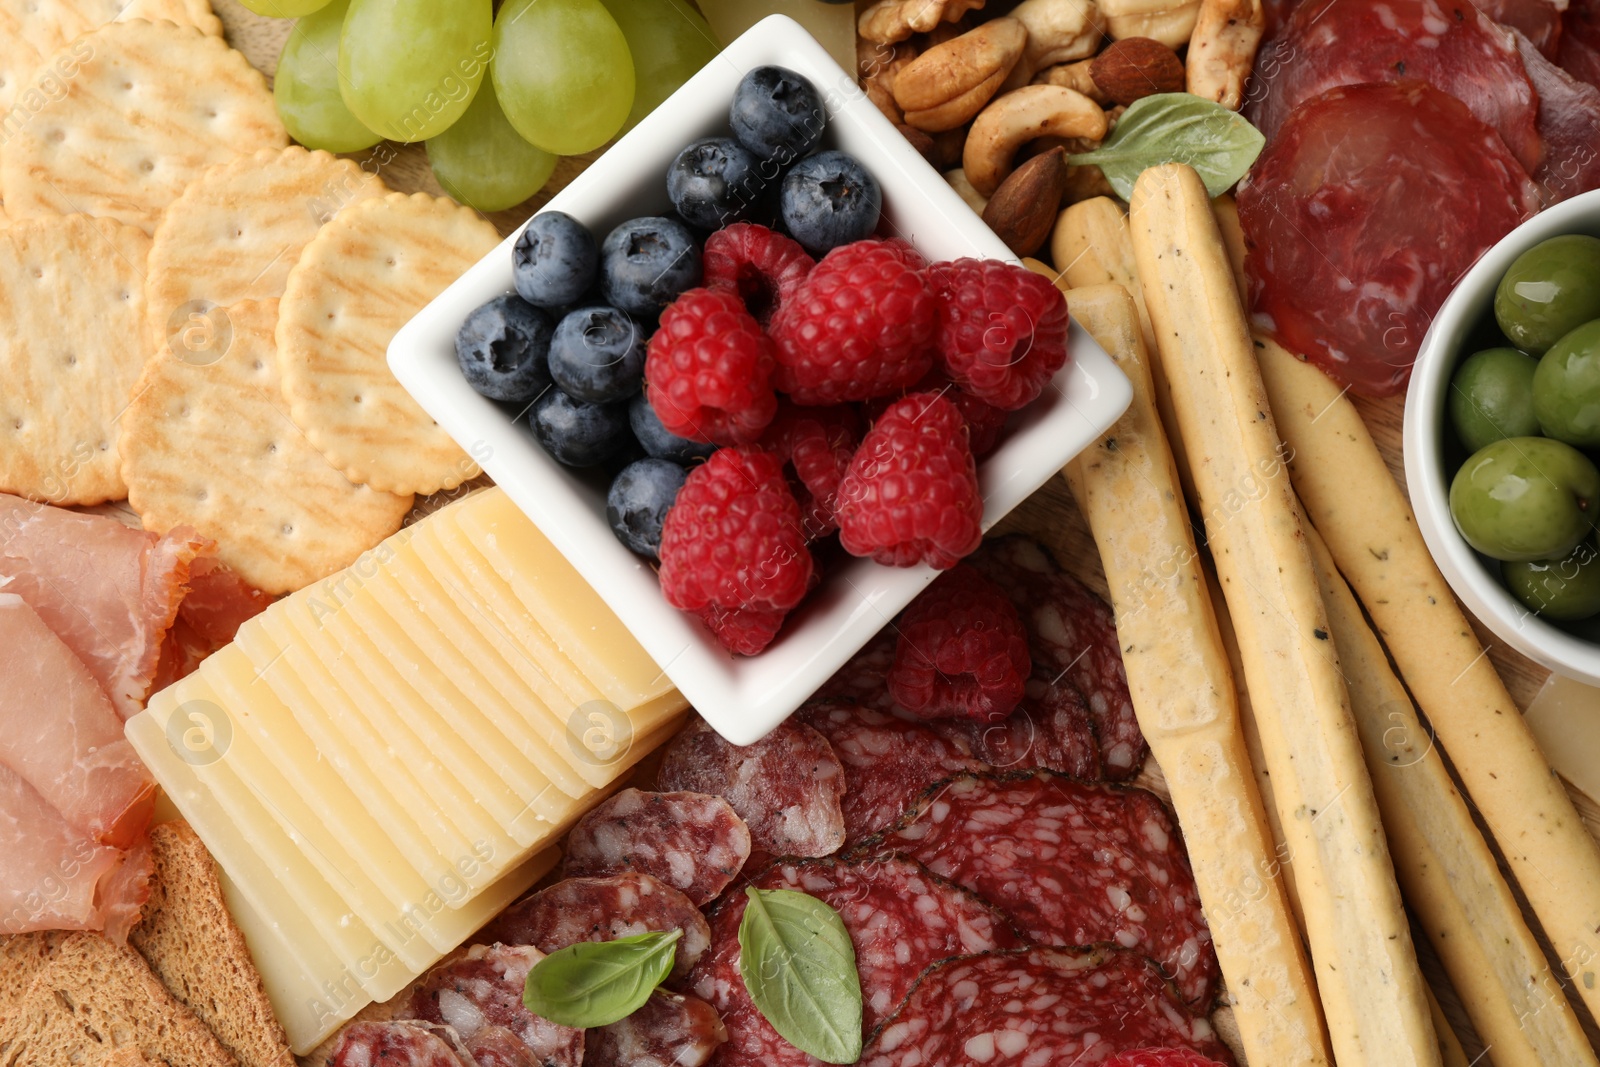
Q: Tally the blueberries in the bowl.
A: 10